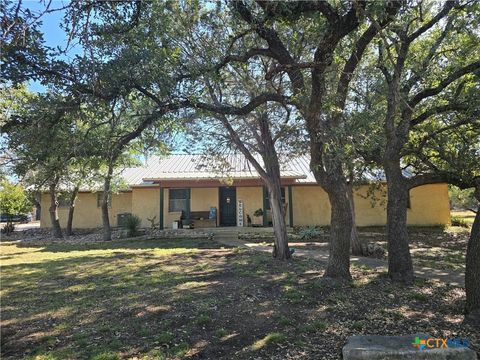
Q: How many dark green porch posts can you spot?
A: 4